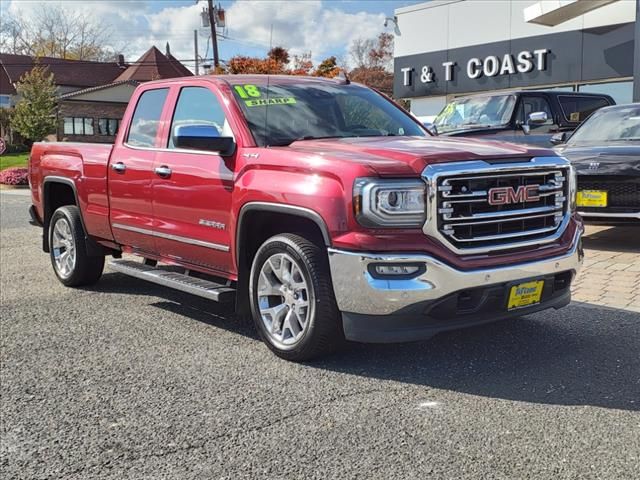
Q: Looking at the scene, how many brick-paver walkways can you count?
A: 1